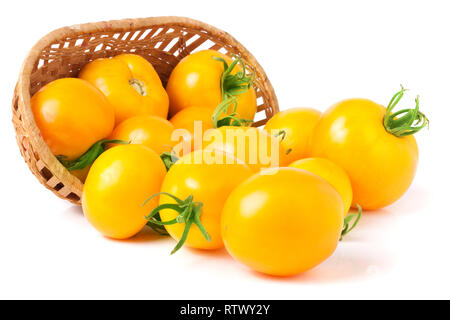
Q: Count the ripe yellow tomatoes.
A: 12